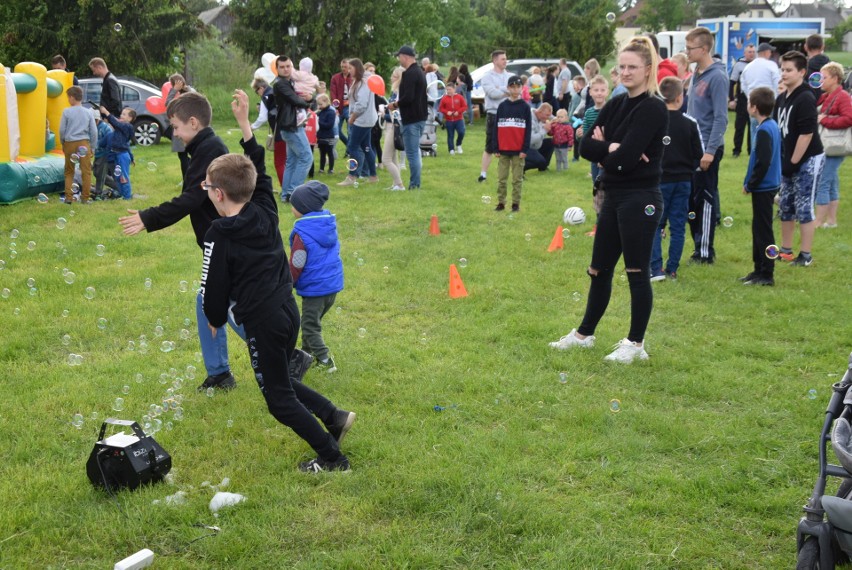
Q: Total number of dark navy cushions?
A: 0